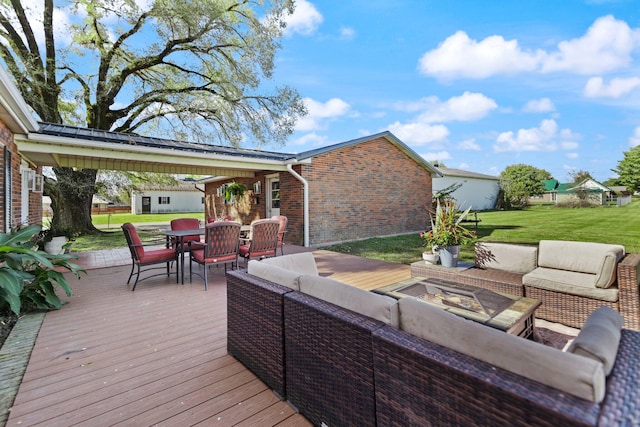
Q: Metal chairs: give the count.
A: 6